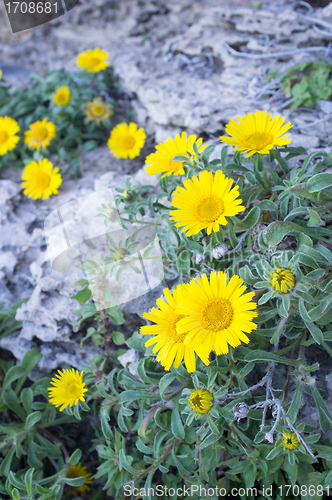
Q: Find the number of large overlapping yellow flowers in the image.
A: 2